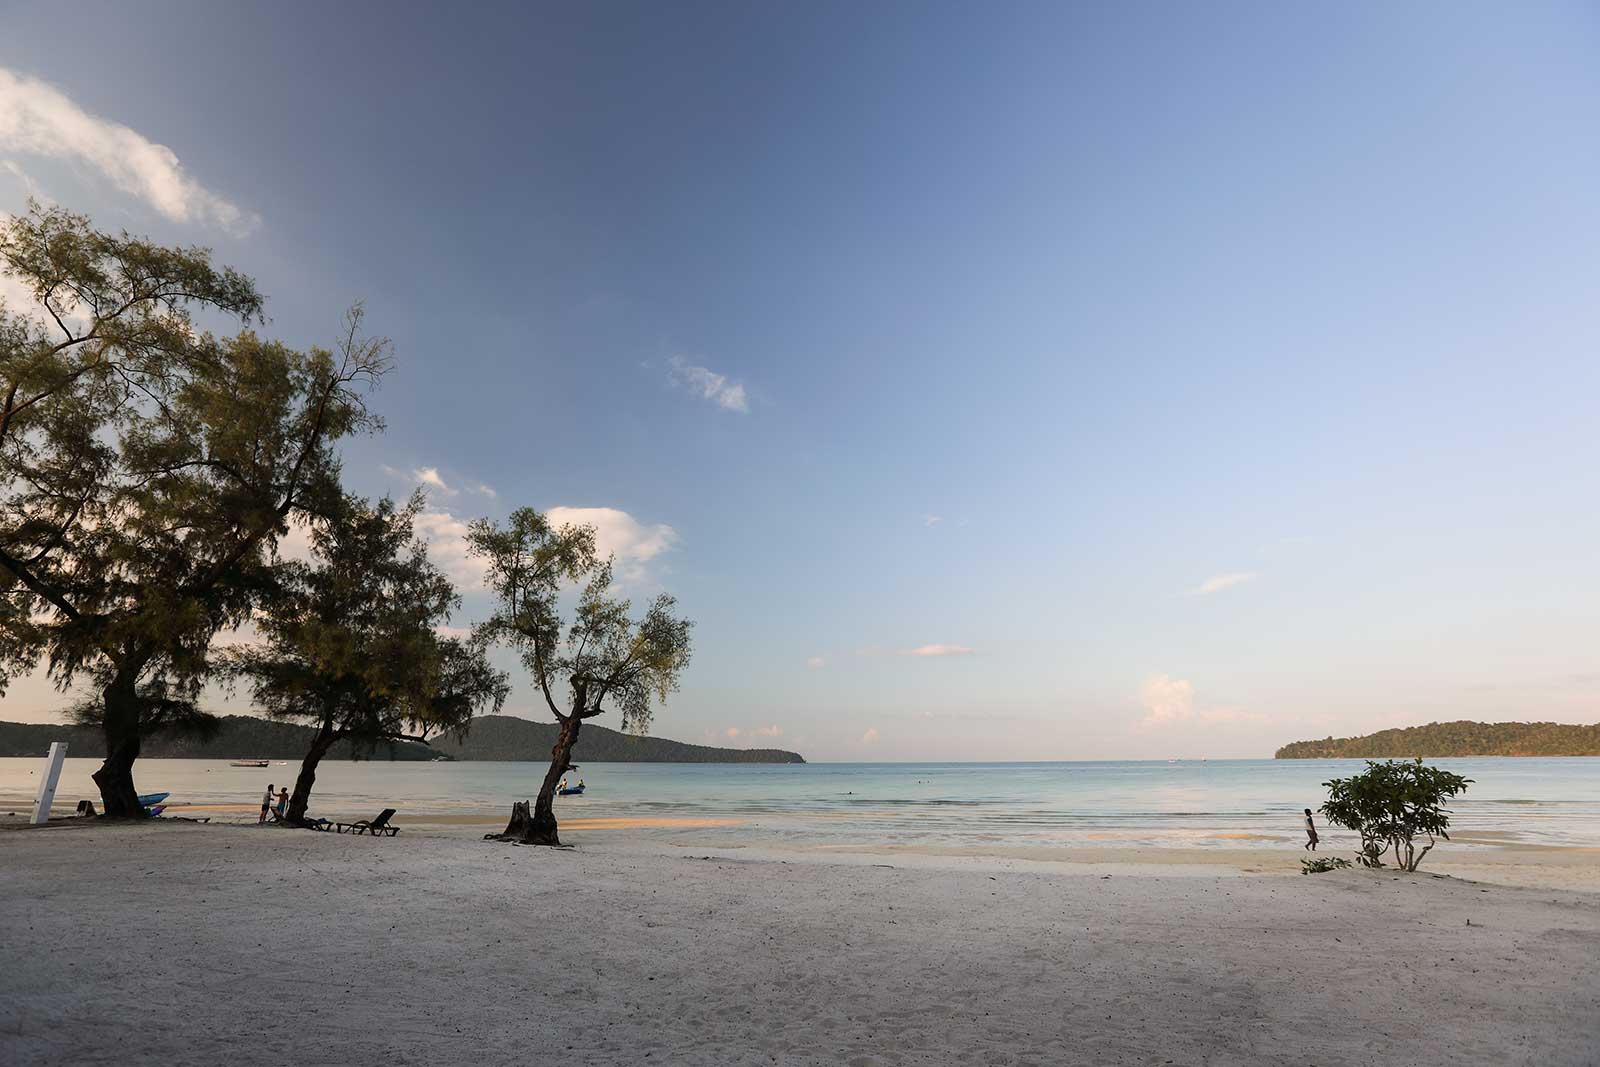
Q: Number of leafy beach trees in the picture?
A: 4